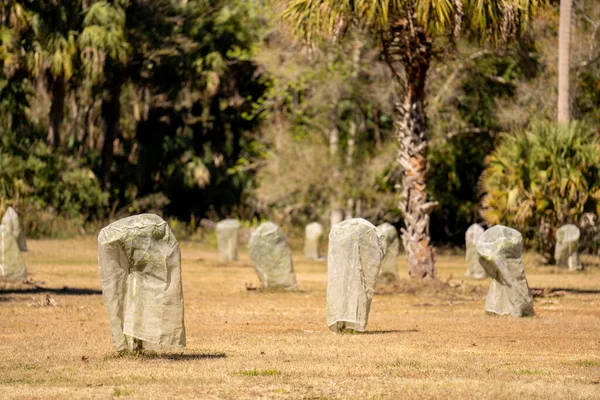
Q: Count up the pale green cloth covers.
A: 11